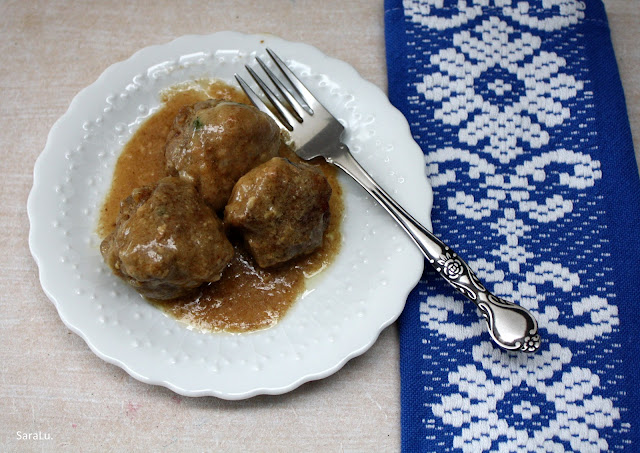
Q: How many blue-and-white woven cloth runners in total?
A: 1